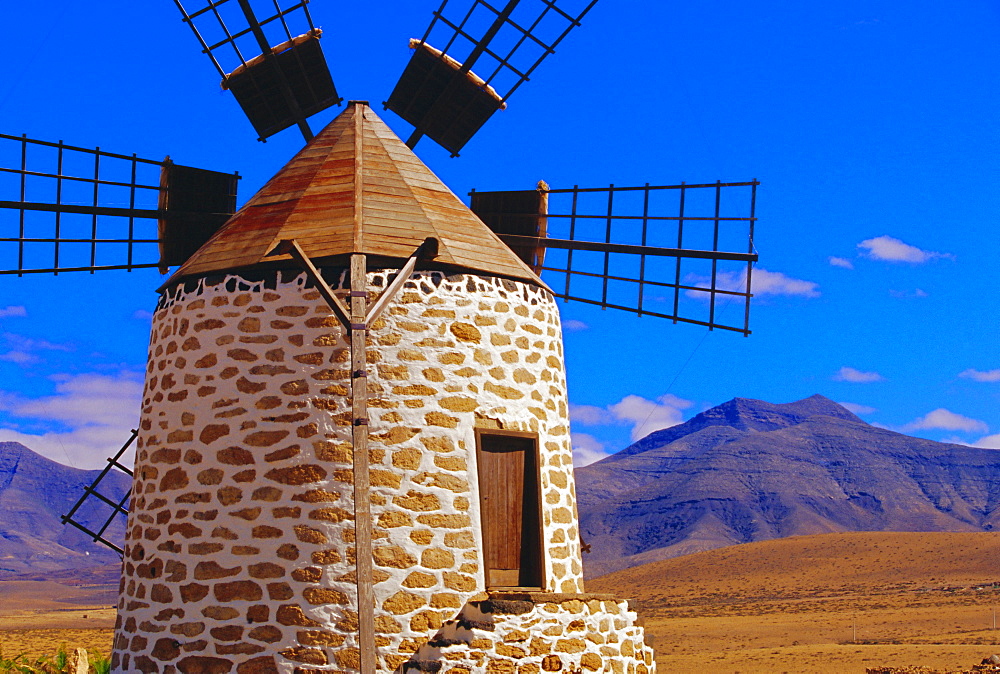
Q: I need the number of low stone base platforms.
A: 1